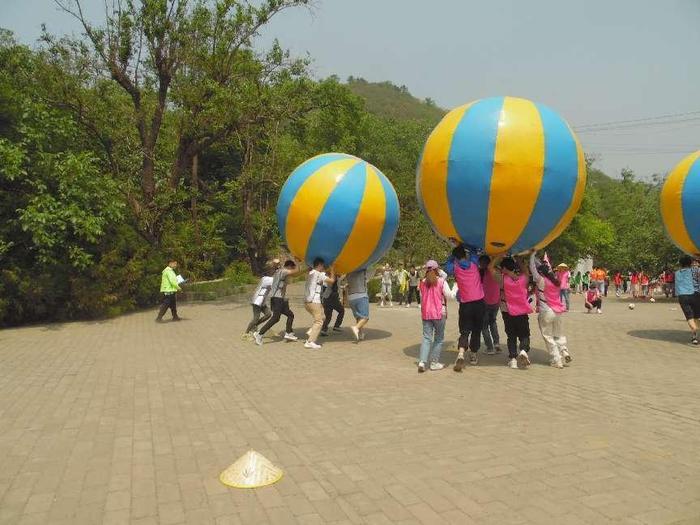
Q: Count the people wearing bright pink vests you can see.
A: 7